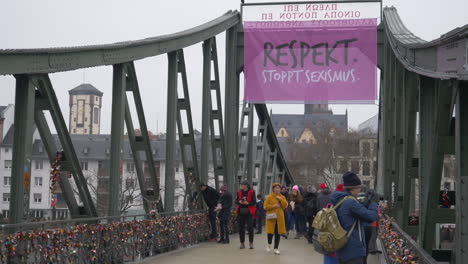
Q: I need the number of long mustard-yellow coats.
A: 1